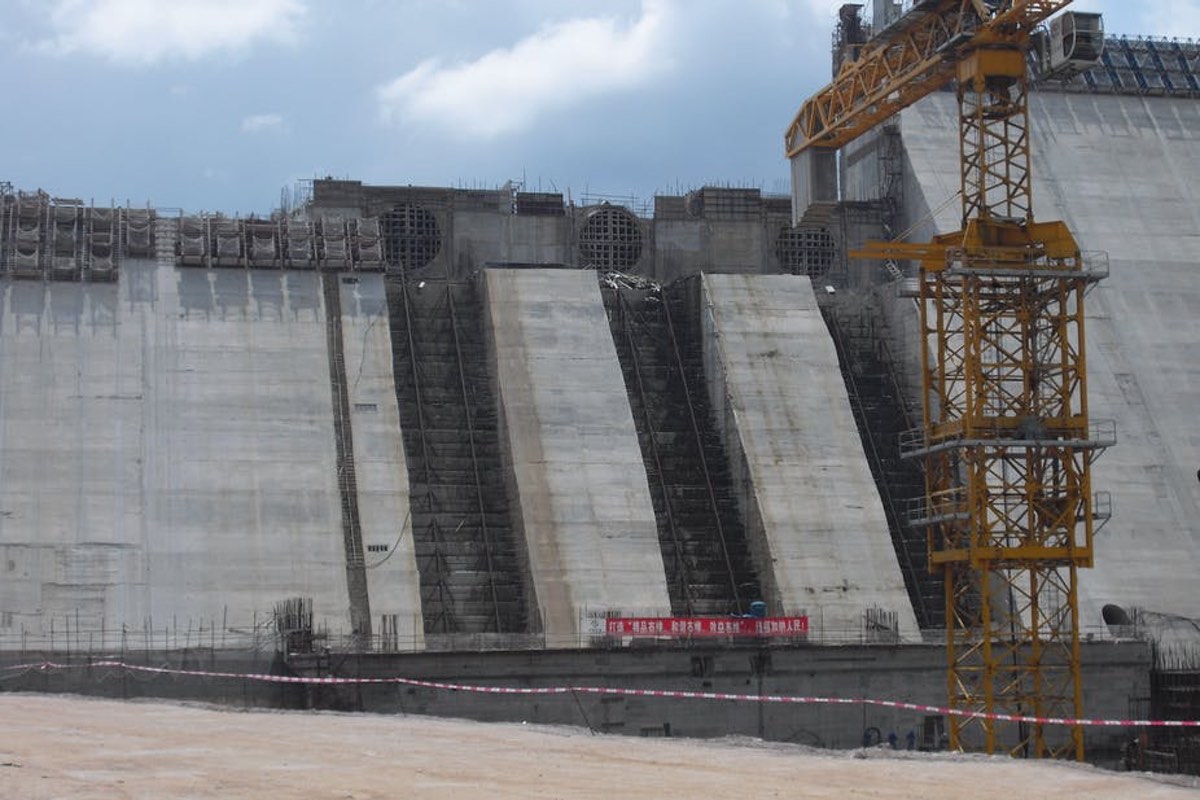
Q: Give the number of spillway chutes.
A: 3